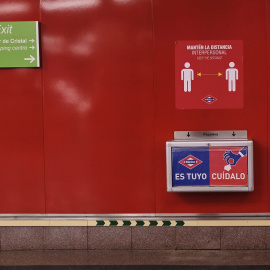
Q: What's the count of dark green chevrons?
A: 7